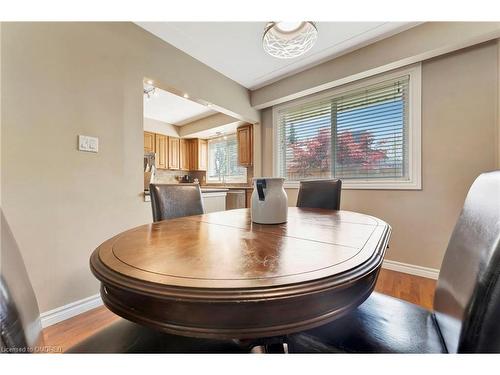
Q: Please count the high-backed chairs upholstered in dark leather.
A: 4